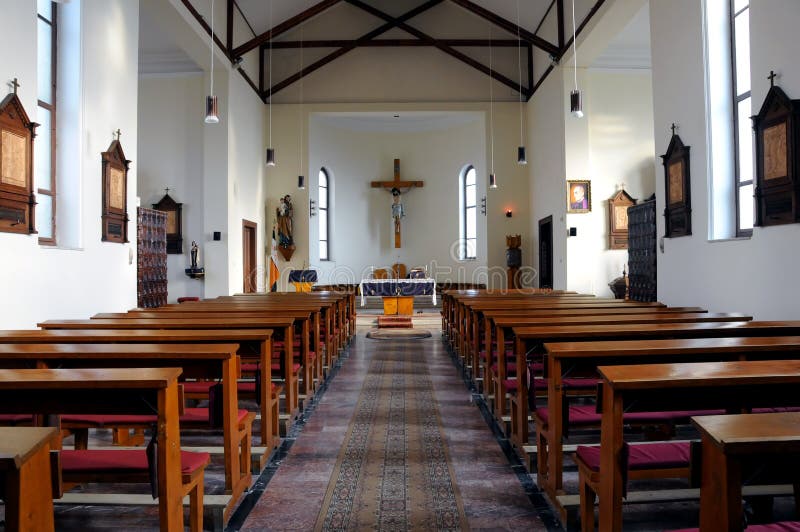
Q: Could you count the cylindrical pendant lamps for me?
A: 6